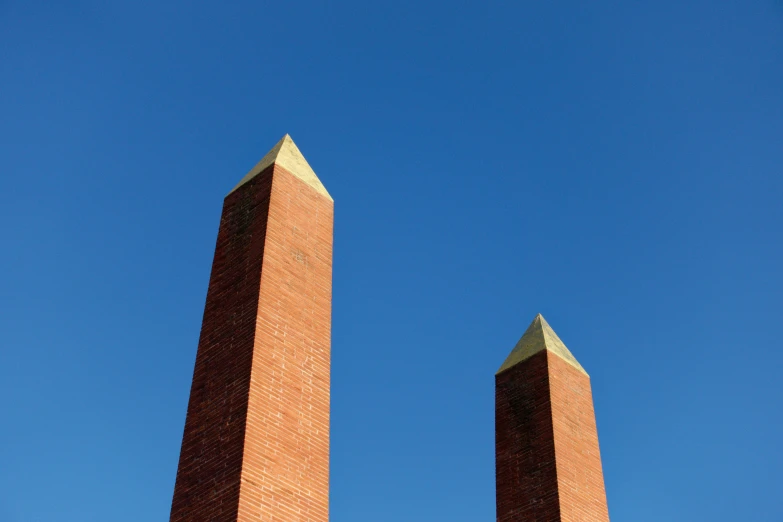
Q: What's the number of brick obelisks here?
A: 2